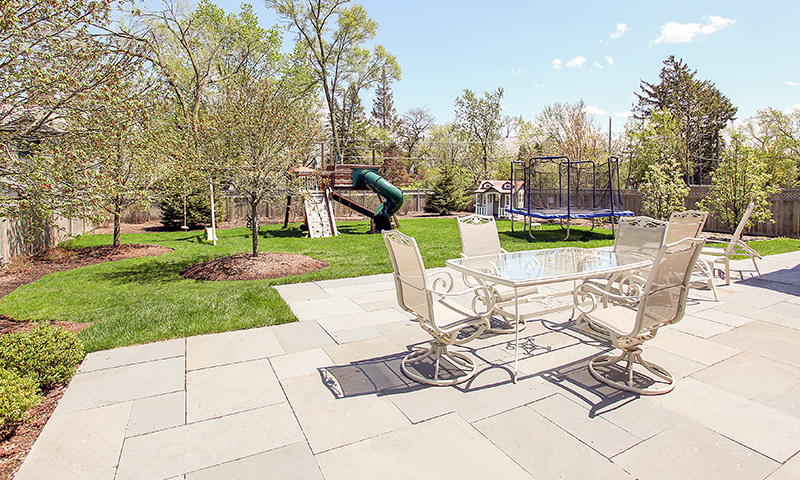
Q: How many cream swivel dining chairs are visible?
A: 4